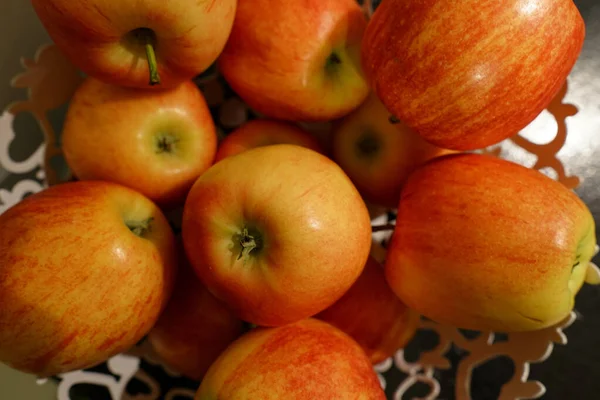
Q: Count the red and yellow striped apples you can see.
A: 12